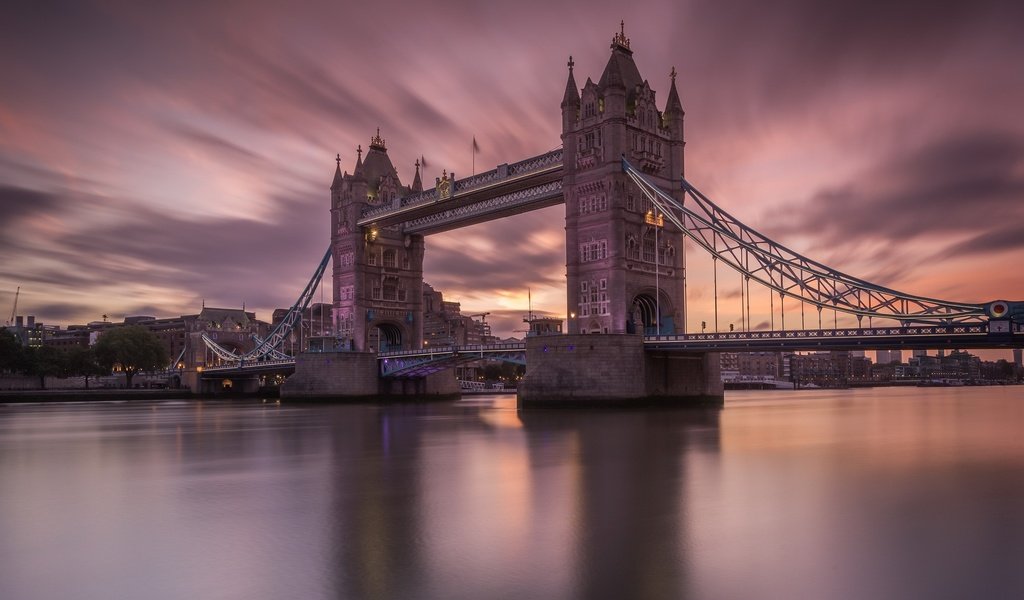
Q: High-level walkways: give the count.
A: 2